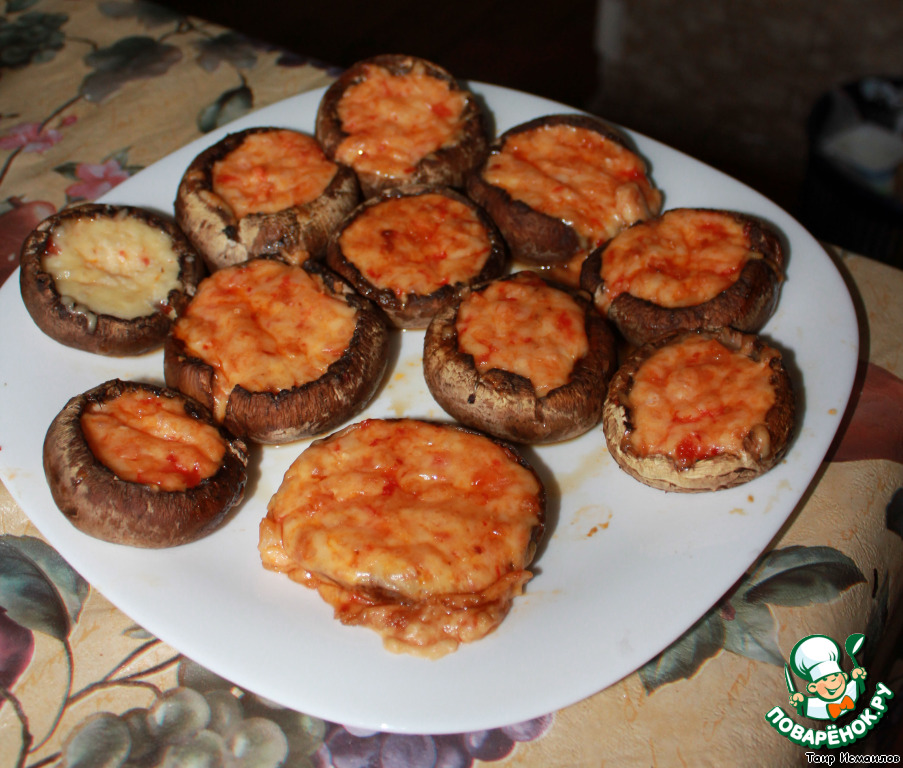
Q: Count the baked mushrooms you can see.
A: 11